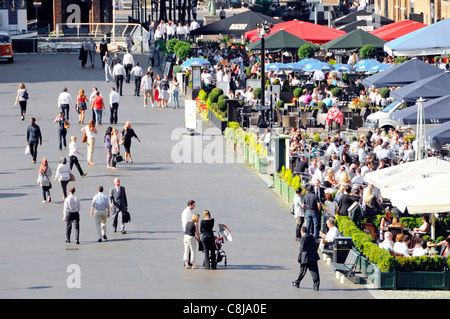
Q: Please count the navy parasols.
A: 4